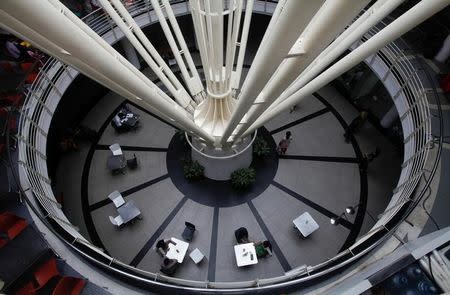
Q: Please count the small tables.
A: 6